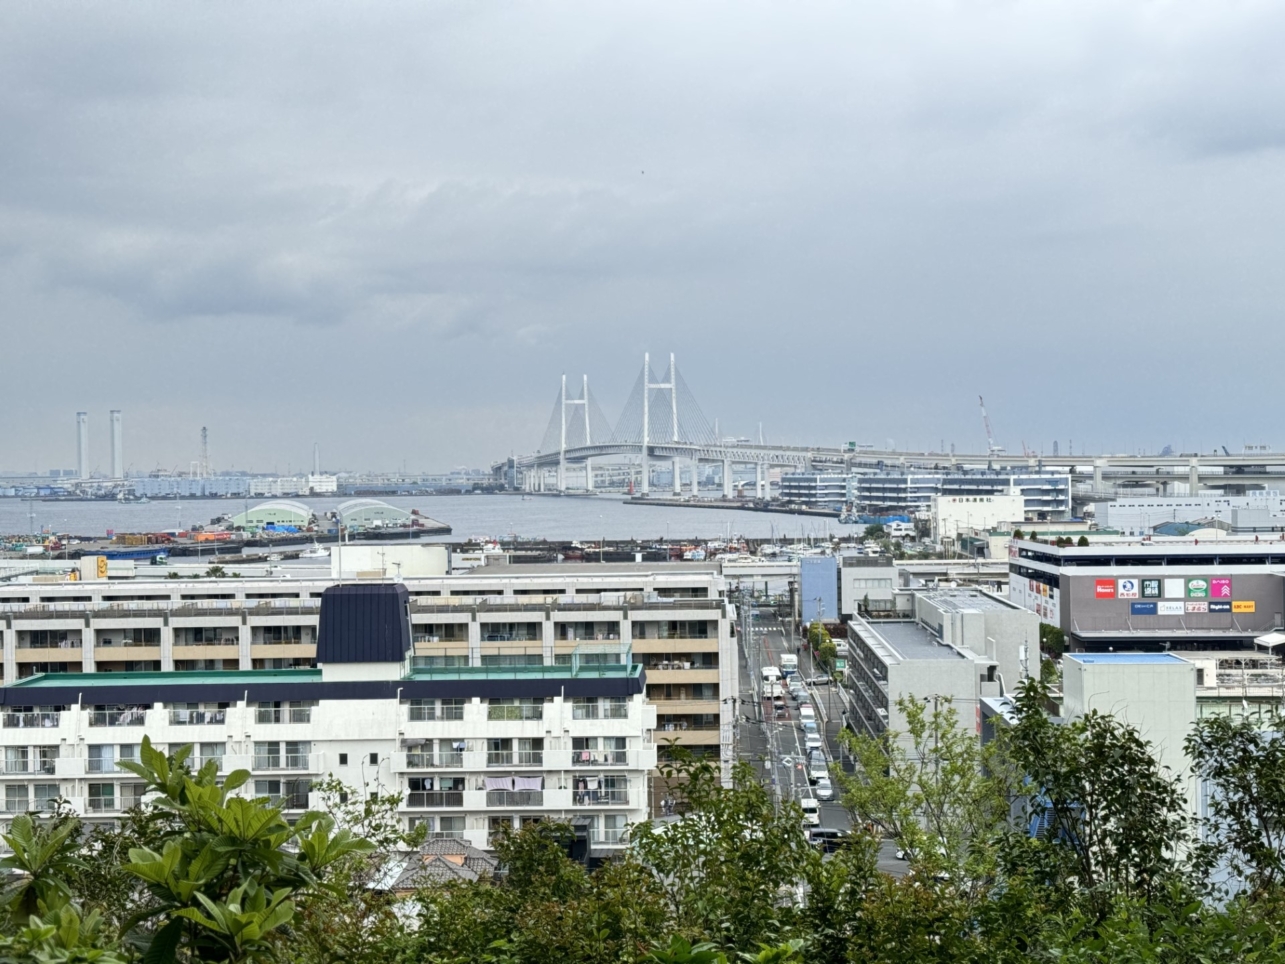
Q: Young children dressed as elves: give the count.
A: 0